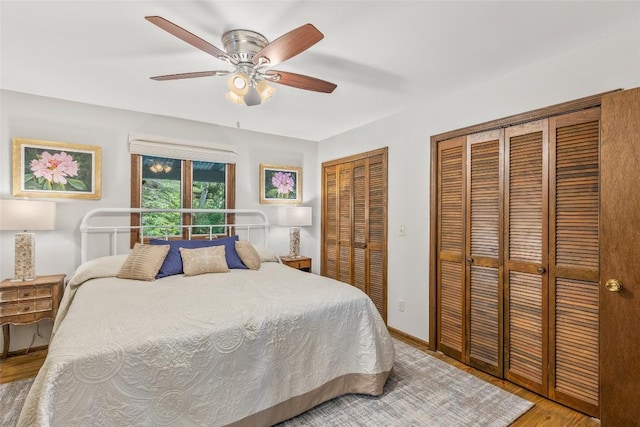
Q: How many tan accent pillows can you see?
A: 3